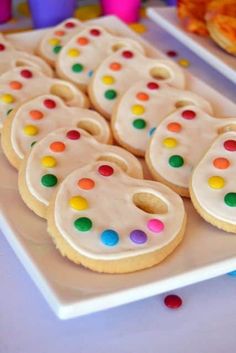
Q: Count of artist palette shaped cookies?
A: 11